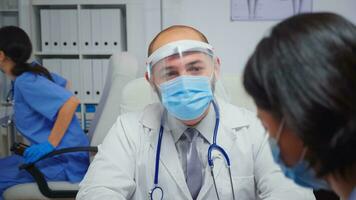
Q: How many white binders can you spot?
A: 15